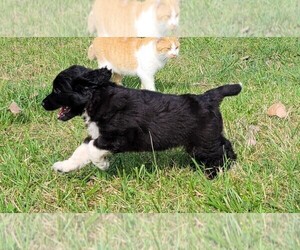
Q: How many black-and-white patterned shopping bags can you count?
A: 0